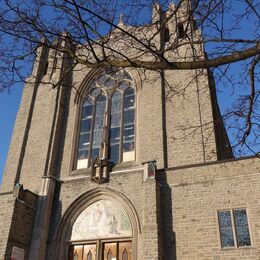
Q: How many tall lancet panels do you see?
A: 4